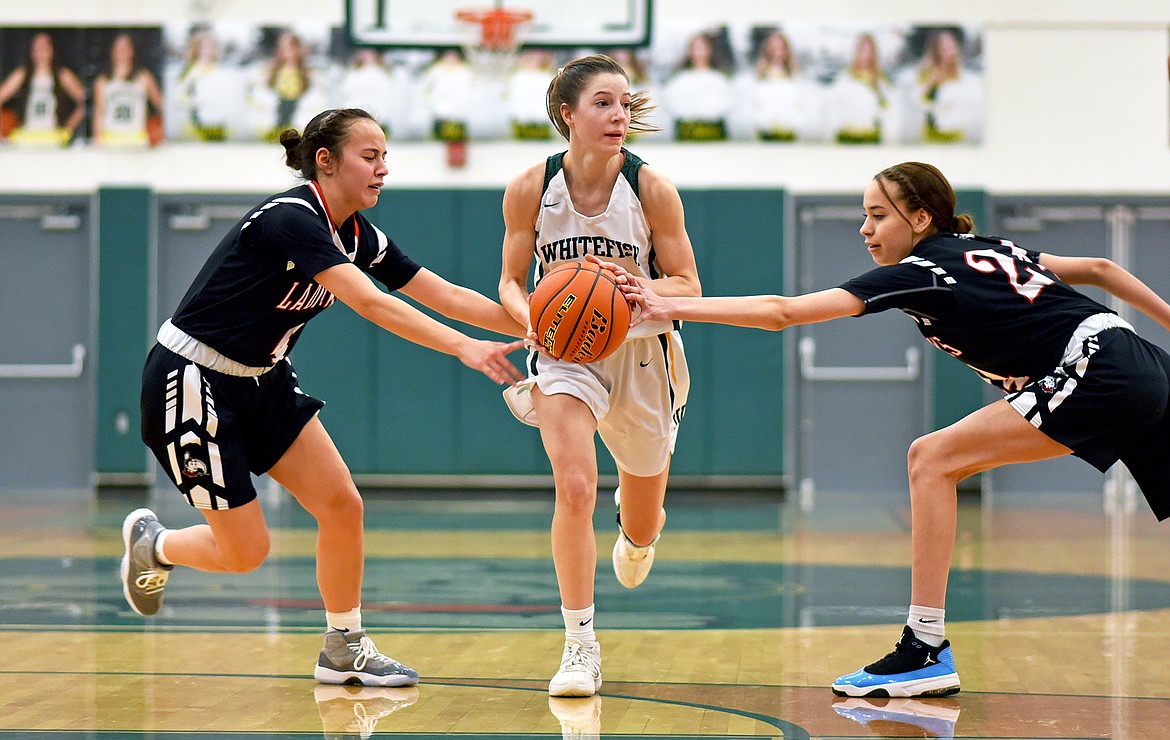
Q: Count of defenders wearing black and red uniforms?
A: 2